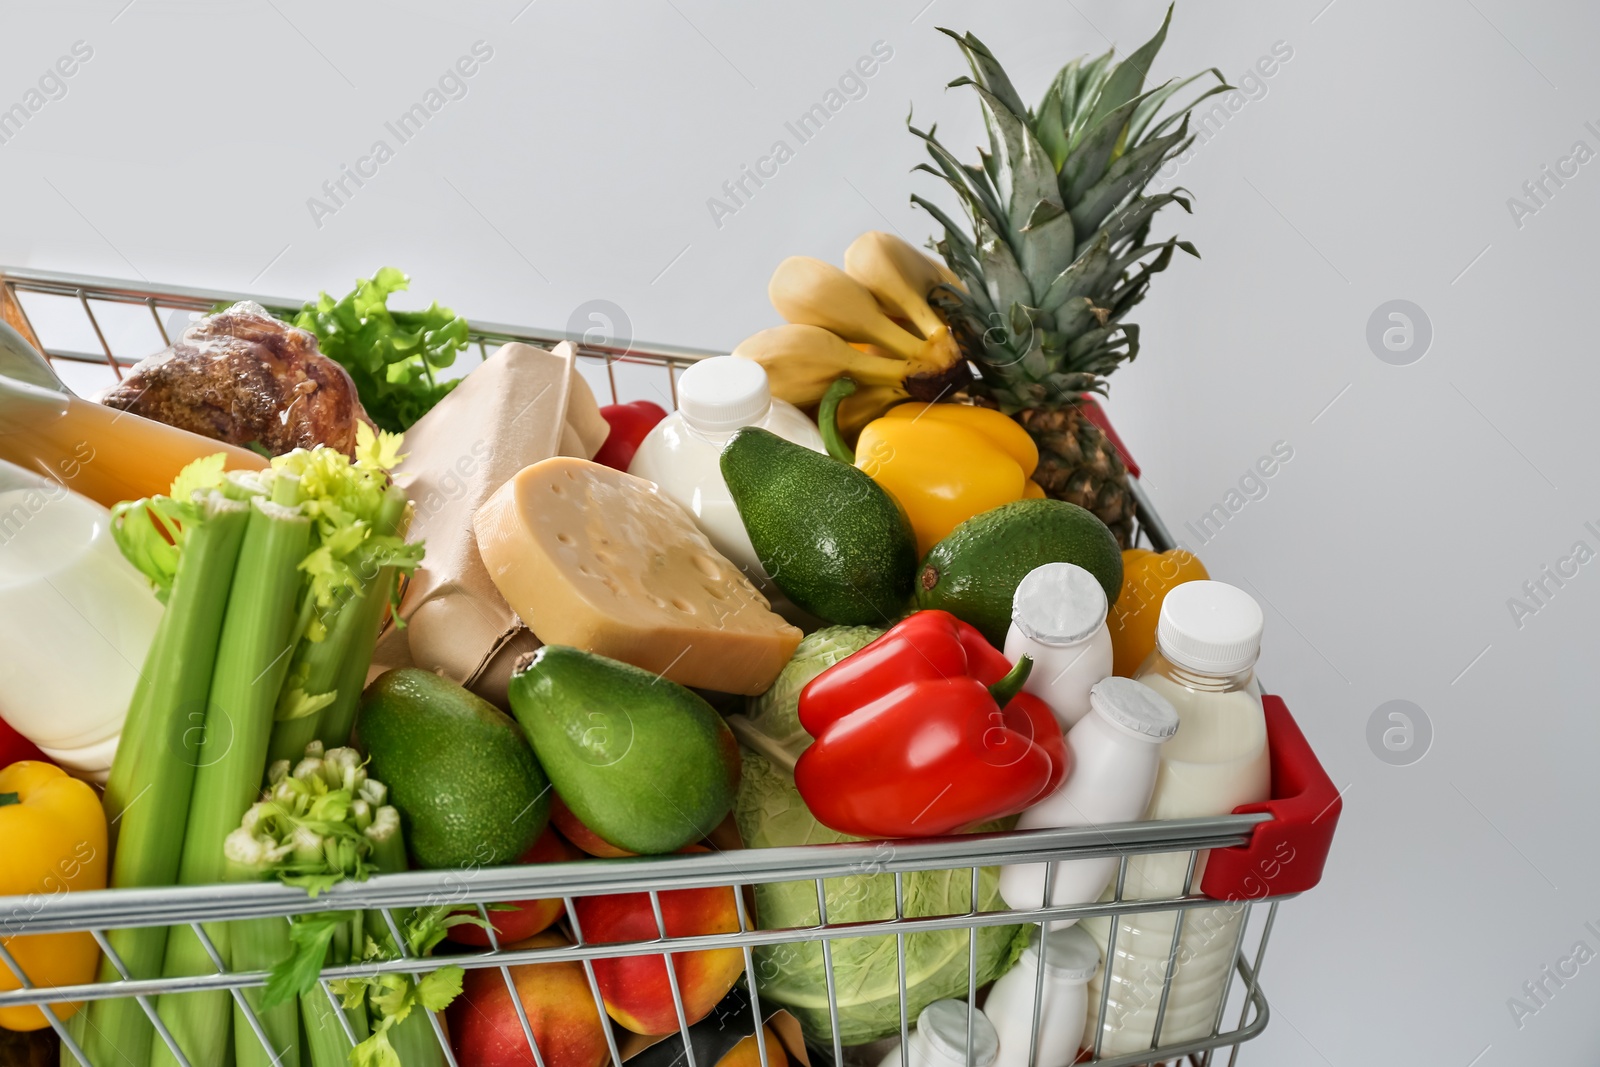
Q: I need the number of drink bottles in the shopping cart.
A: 8